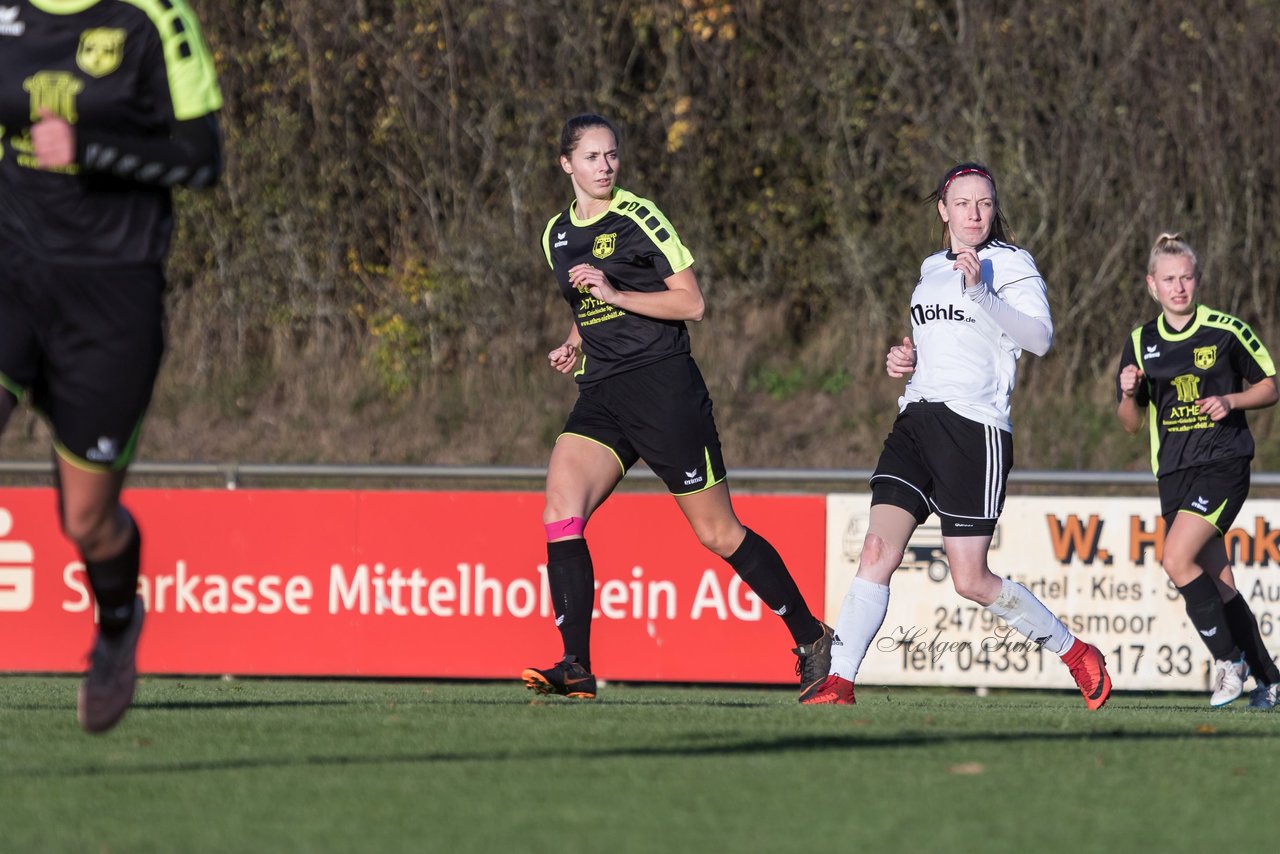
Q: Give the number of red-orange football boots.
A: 2